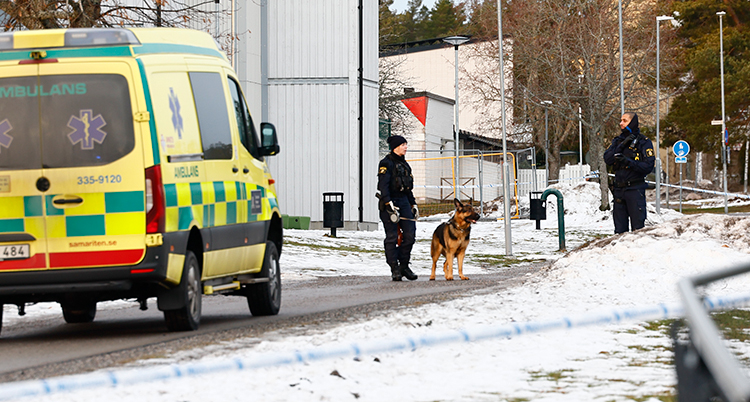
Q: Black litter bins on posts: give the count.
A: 2